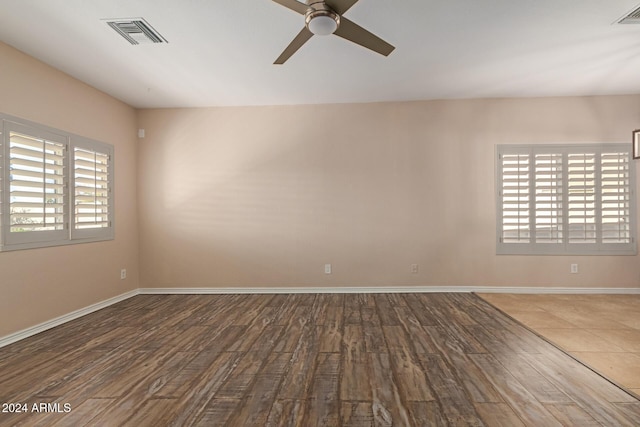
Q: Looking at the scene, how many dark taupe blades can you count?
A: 4